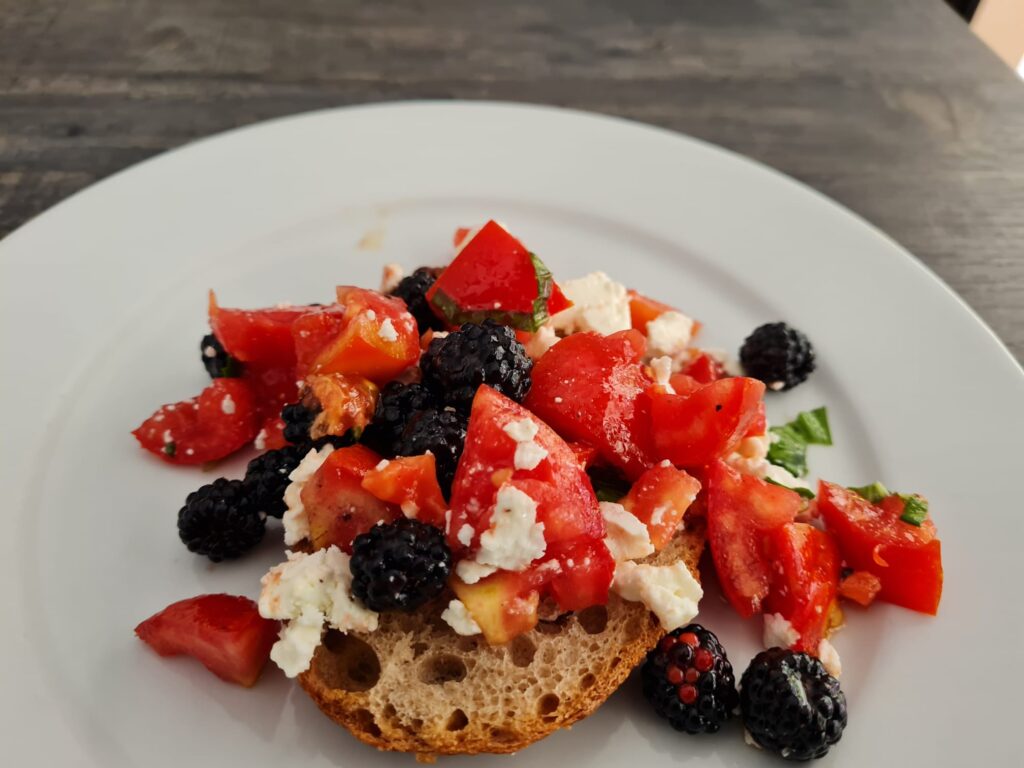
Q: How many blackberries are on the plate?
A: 12